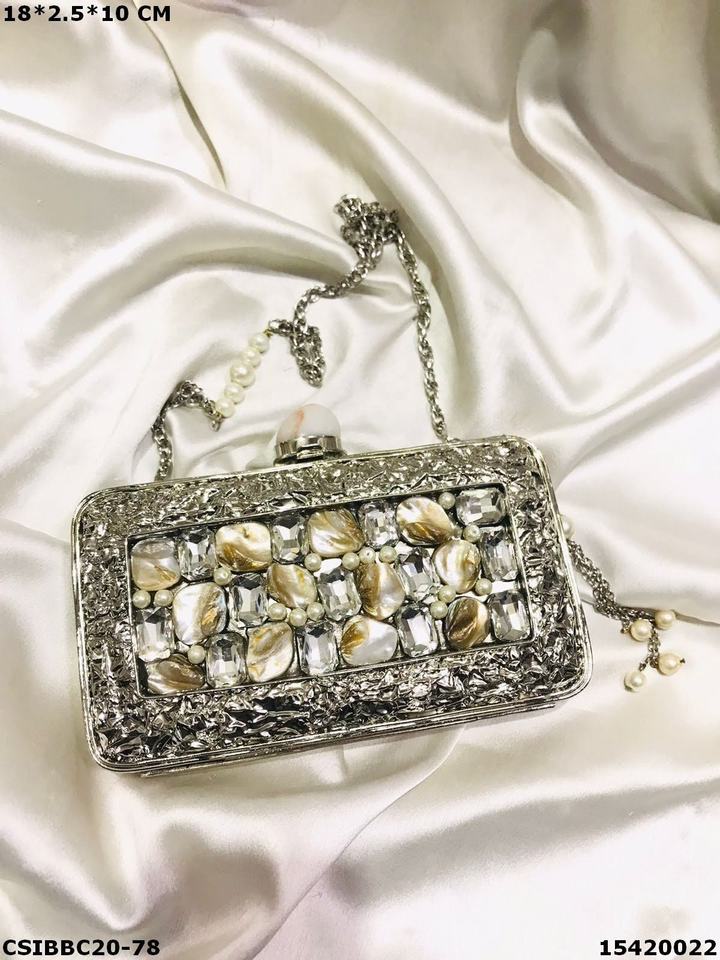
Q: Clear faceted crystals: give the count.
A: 13